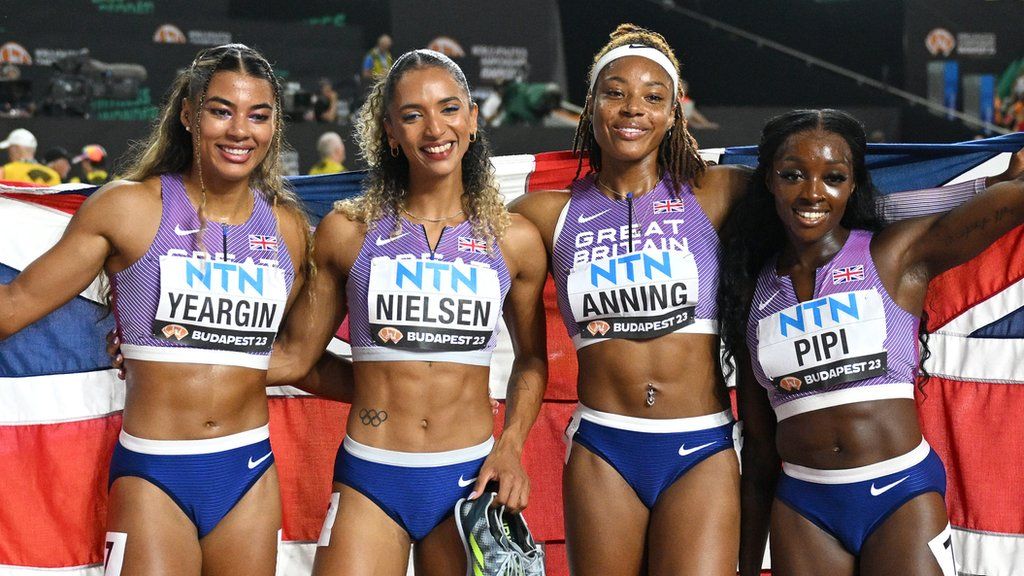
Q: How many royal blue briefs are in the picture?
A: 4